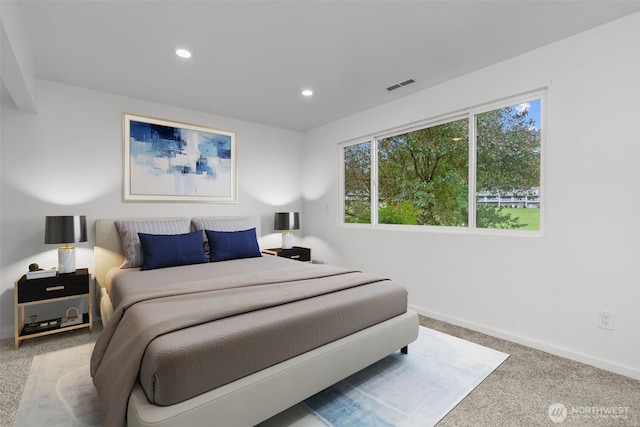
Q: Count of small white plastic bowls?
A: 0